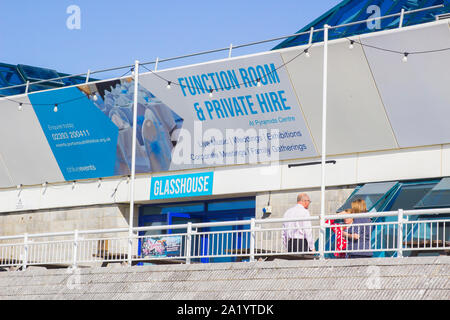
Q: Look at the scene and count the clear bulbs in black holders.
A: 10